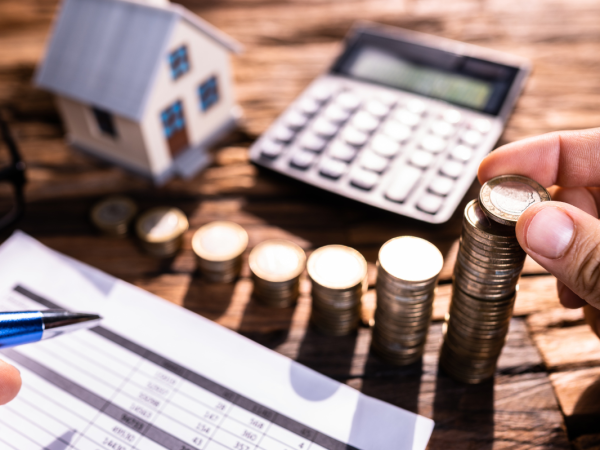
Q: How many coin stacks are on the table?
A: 7